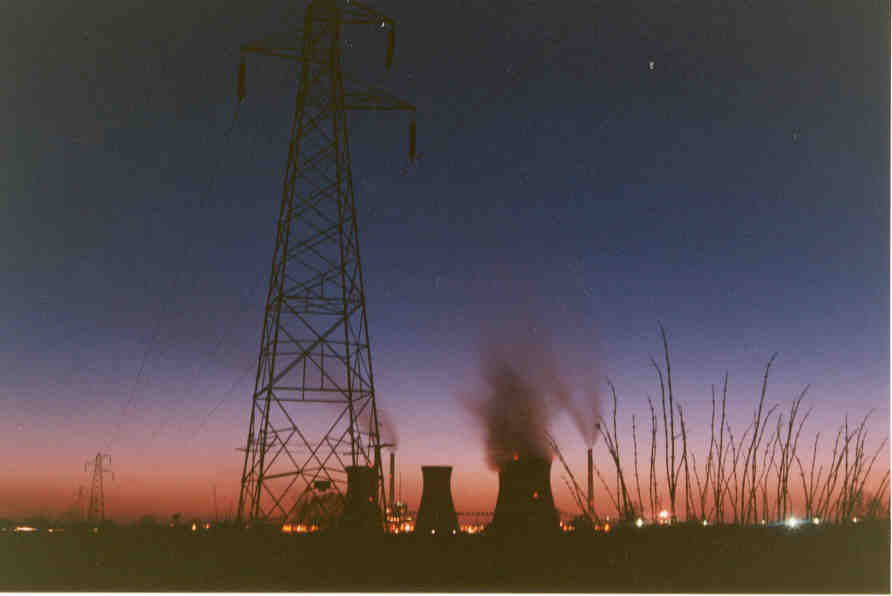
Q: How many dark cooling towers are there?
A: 3